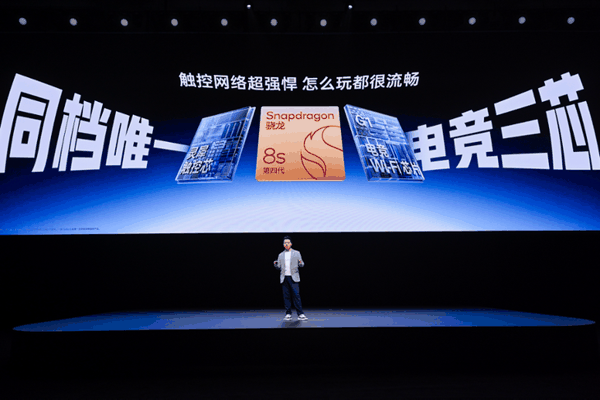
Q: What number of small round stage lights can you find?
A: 12